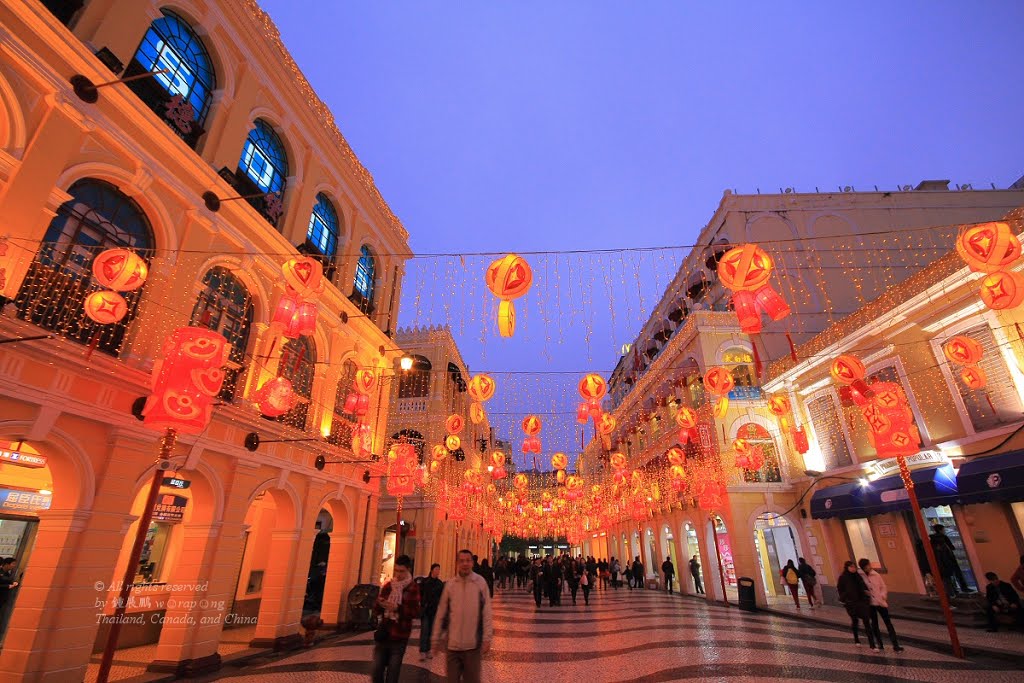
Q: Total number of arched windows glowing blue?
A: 4